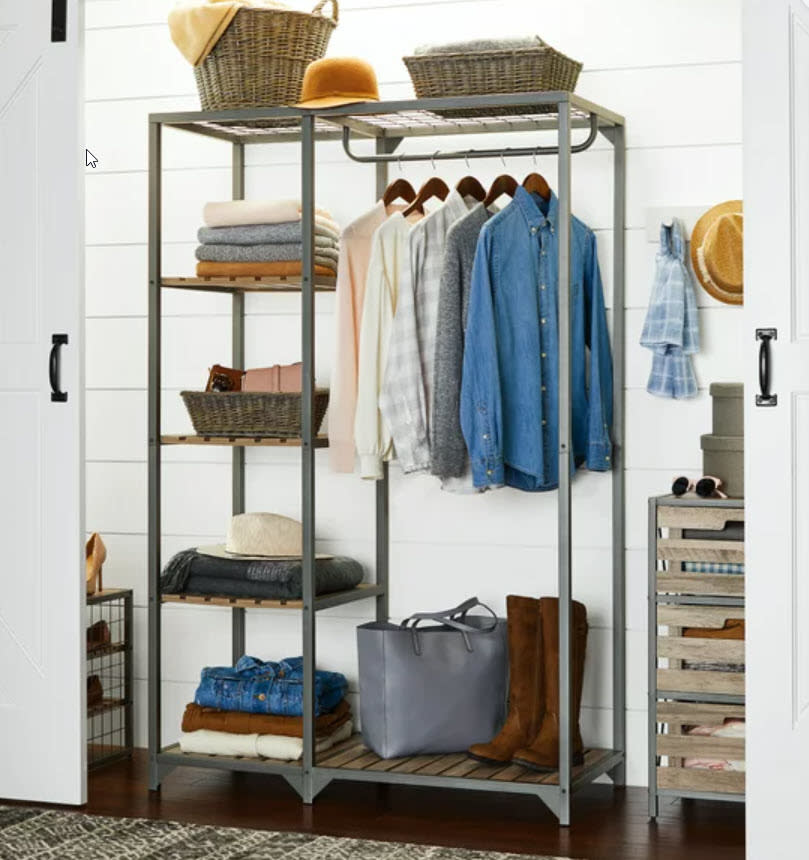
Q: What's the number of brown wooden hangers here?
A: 5